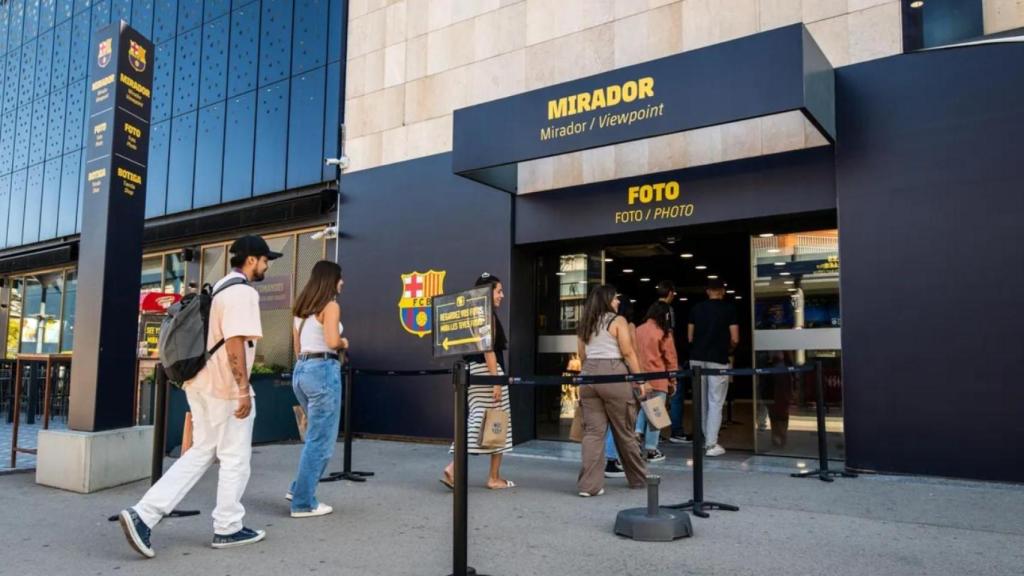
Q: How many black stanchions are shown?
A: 5